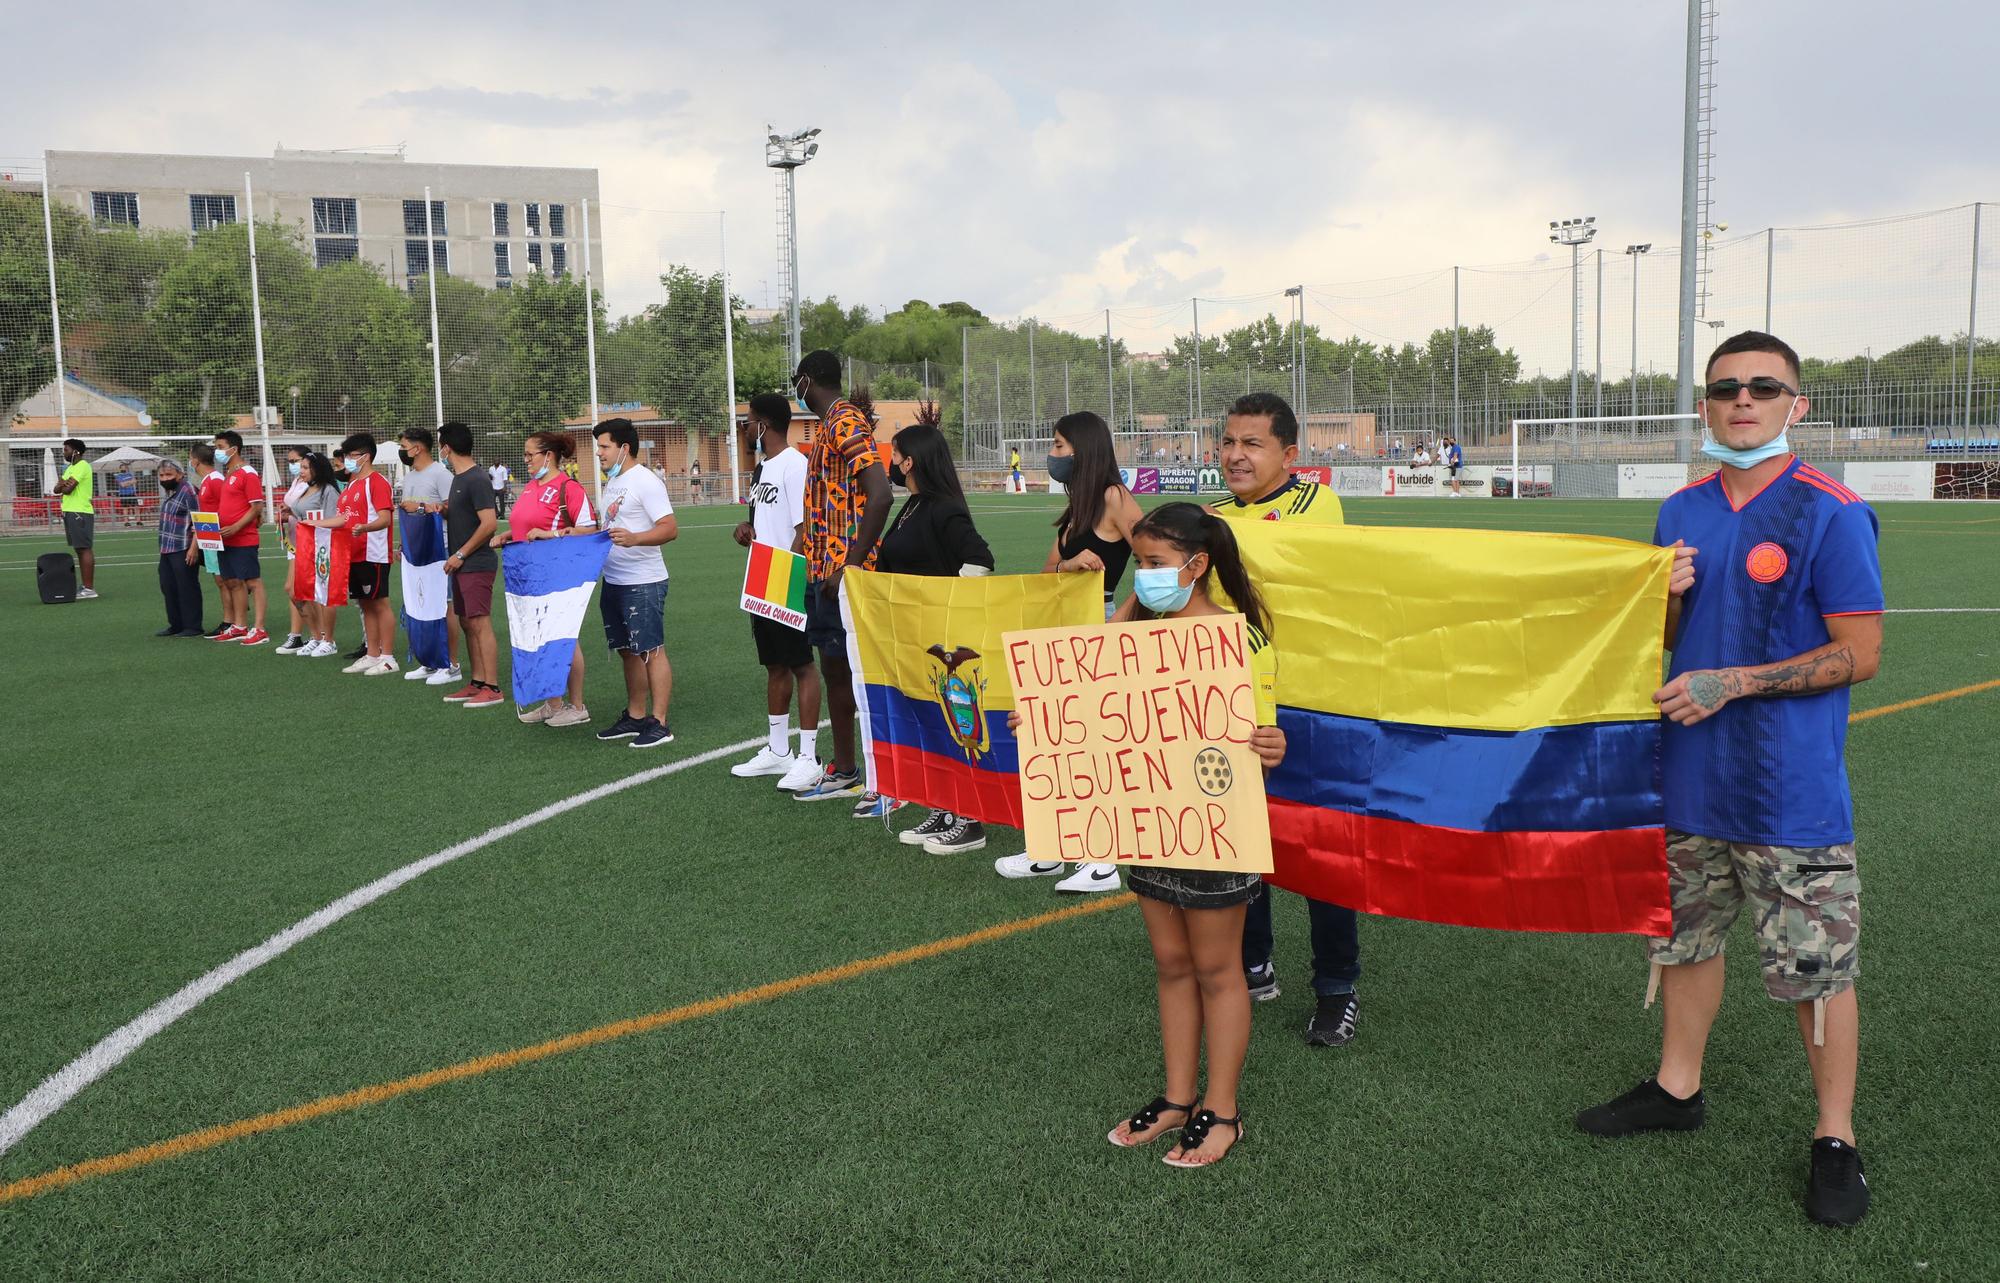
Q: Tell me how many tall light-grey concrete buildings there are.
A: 1